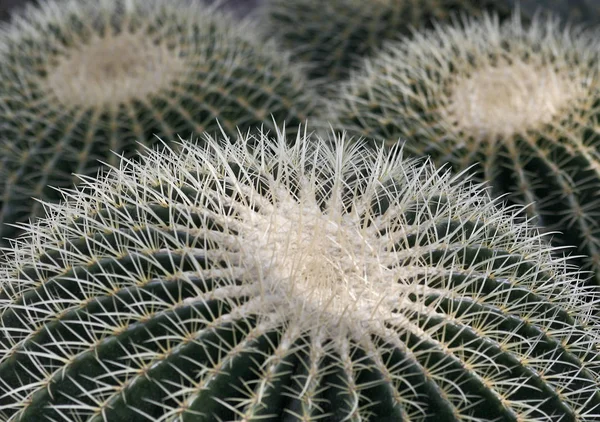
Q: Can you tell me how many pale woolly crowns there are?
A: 3